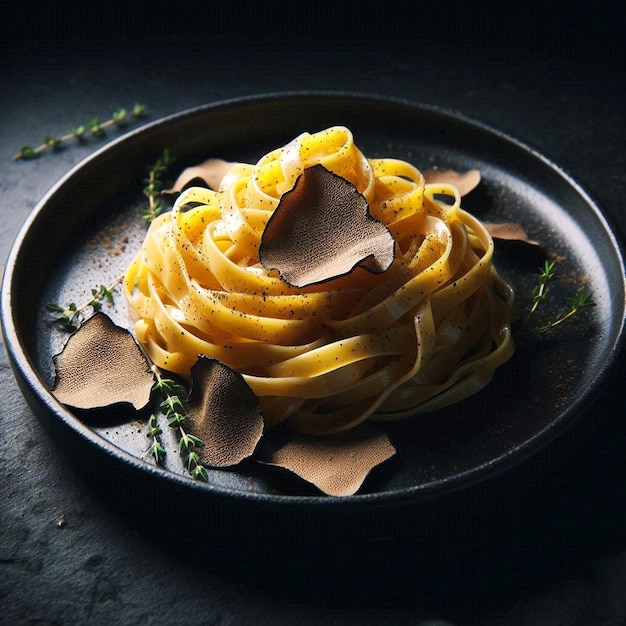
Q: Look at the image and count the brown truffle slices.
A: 7